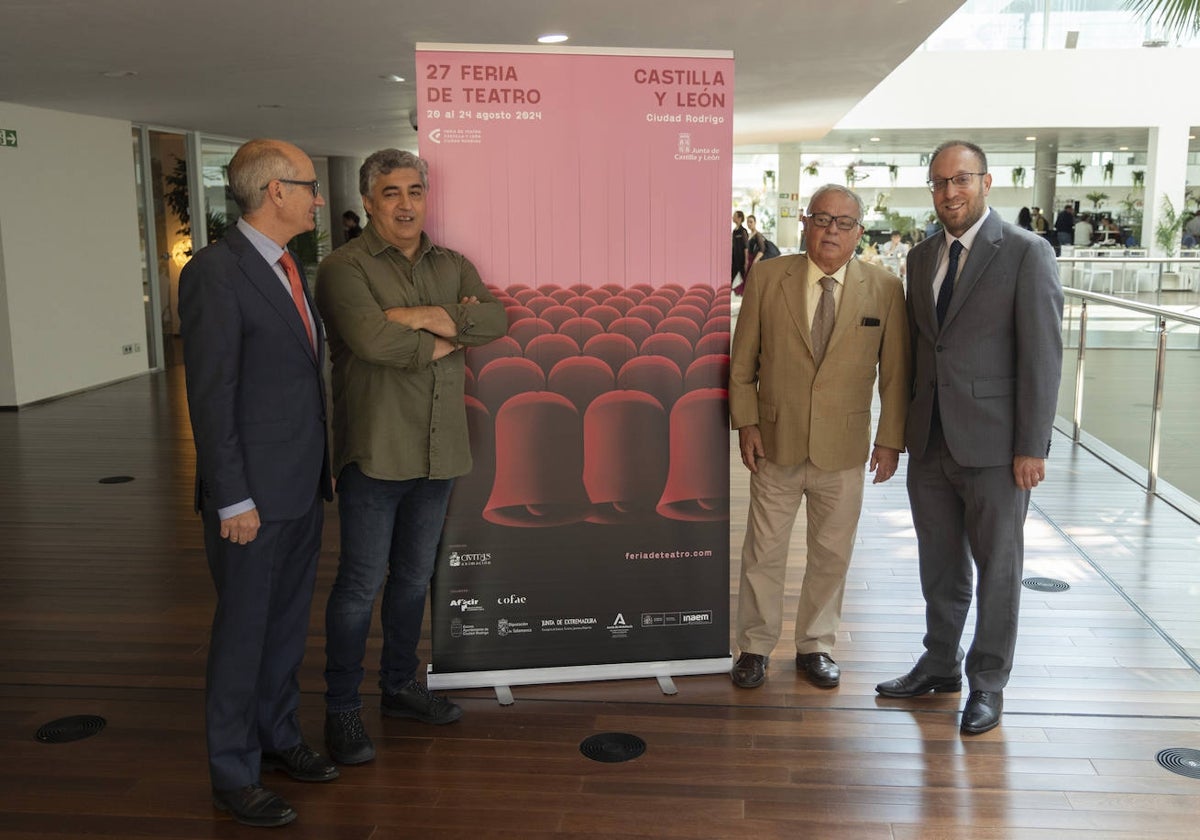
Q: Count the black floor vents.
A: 5